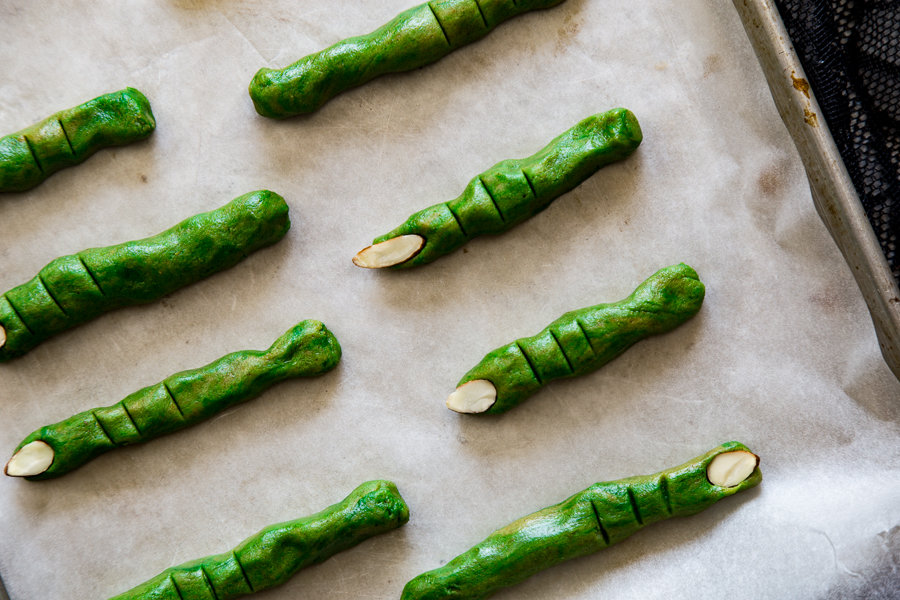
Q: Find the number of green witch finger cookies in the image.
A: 8